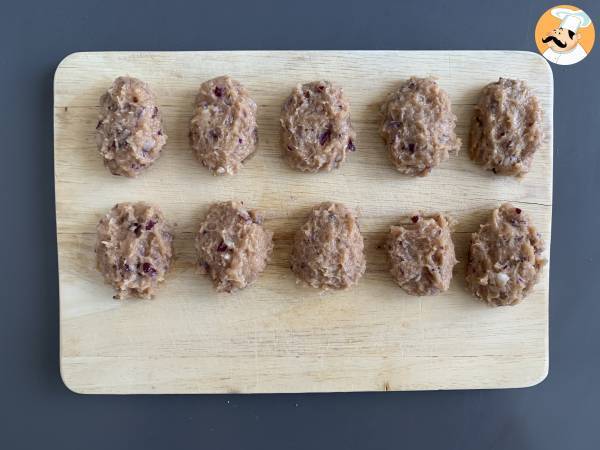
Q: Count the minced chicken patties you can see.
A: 10